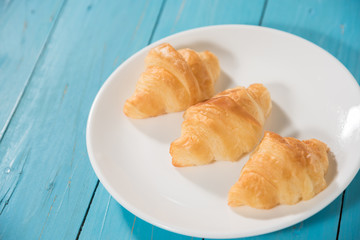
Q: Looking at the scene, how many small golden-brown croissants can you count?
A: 3